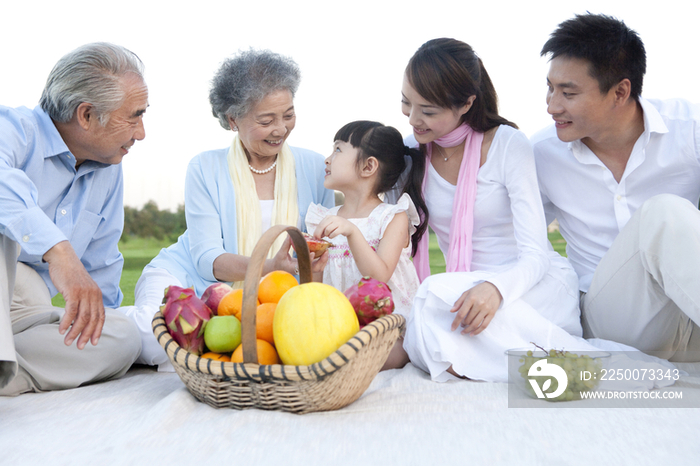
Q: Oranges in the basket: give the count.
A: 5